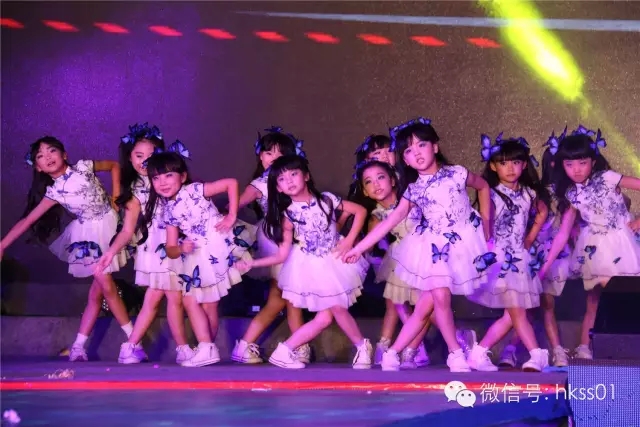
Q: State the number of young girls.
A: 11